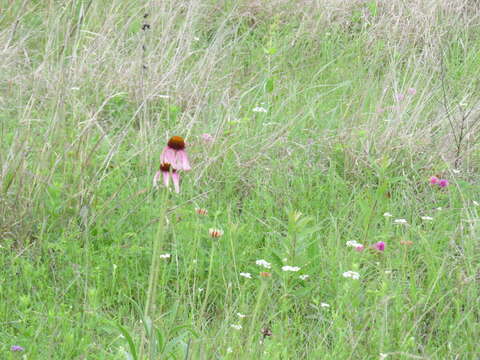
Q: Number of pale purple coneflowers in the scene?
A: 2